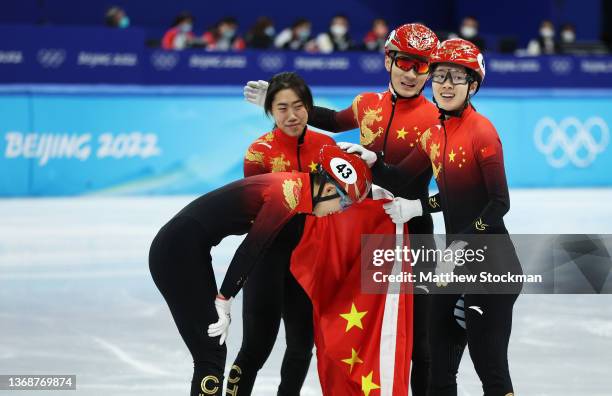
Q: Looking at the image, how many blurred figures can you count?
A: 10